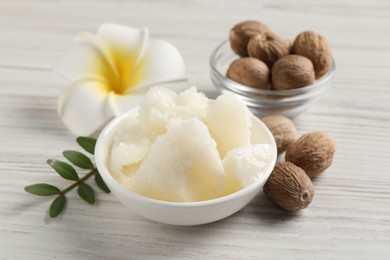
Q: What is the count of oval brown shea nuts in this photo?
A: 8